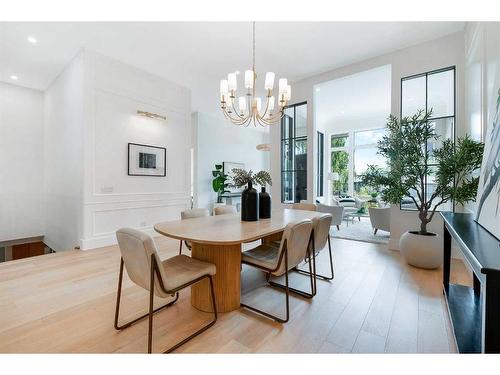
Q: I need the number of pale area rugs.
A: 1